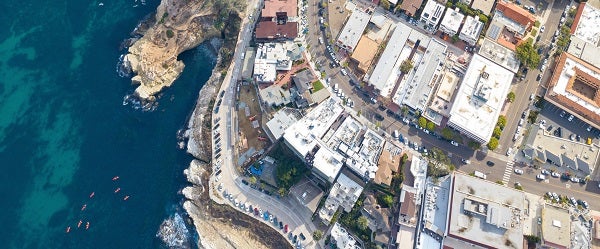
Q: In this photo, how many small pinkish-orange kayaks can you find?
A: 8